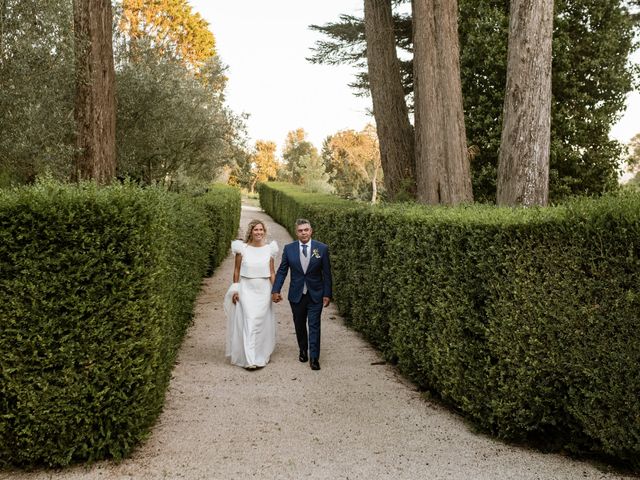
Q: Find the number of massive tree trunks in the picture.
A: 4